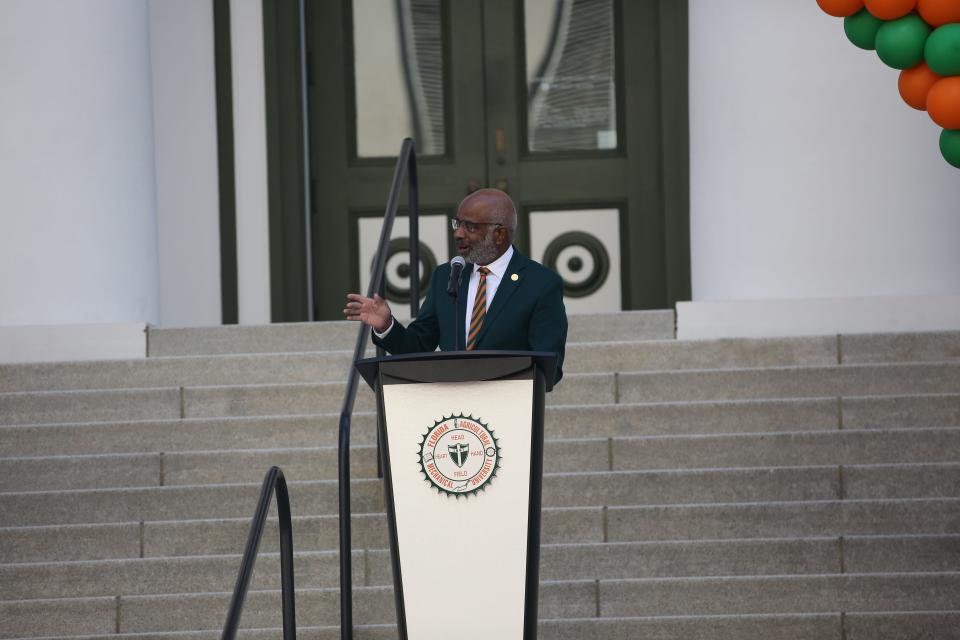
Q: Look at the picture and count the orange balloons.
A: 5